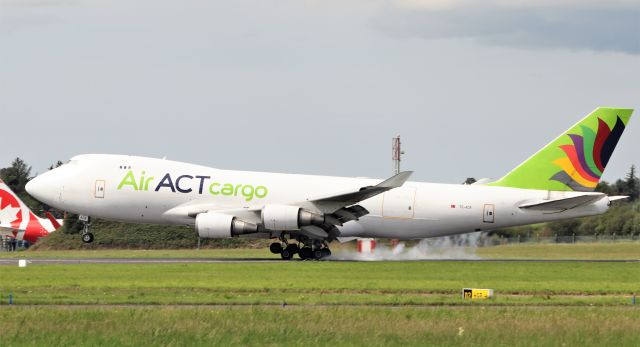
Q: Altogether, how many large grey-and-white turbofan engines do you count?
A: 2